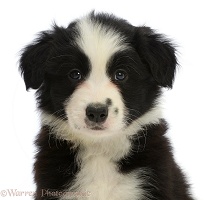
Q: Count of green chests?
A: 0